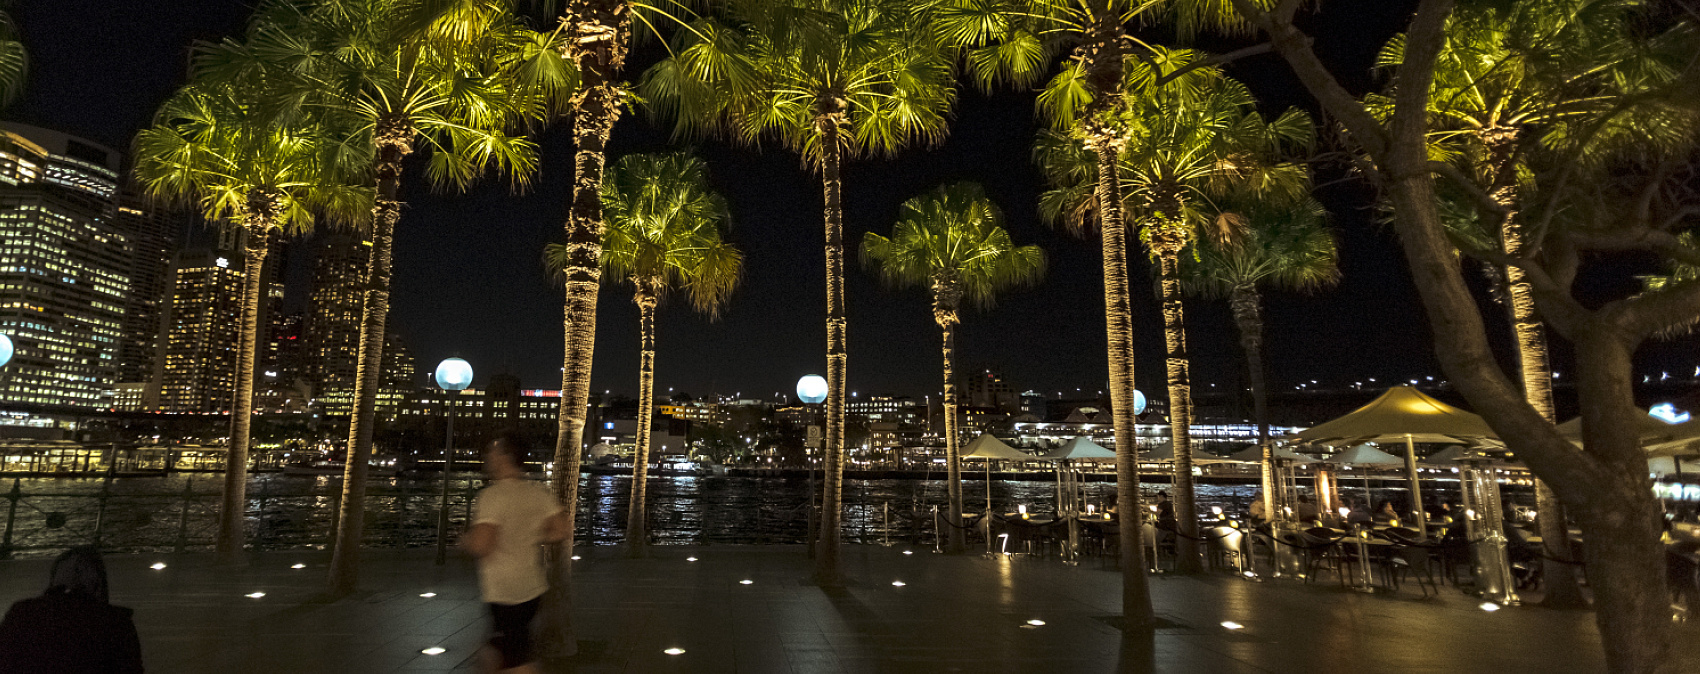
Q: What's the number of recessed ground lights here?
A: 14